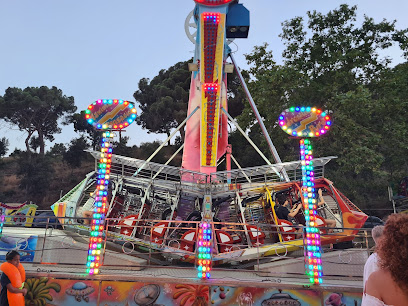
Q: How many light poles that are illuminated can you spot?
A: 3